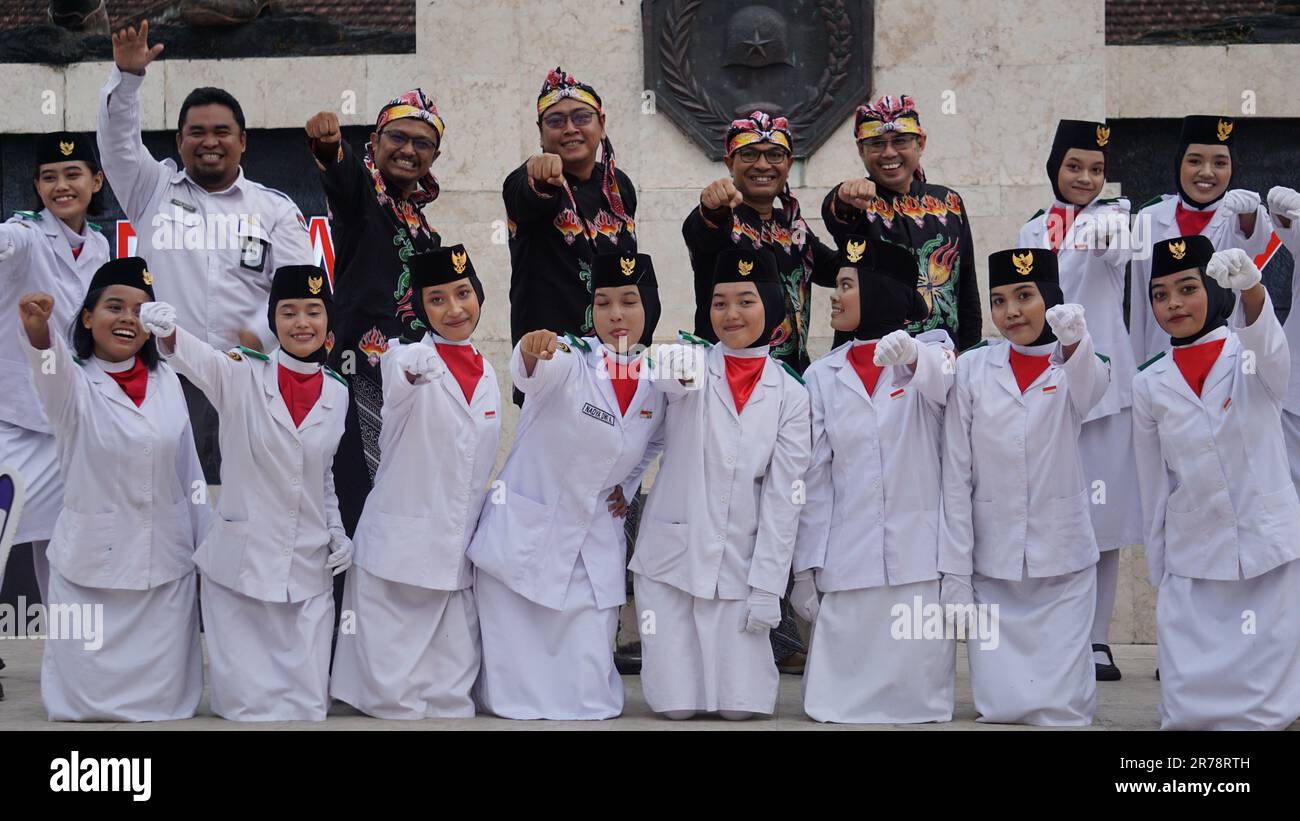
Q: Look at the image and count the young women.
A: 11